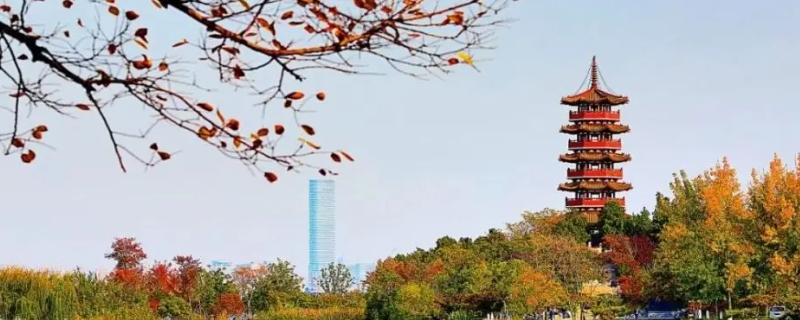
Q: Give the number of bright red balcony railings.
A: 4